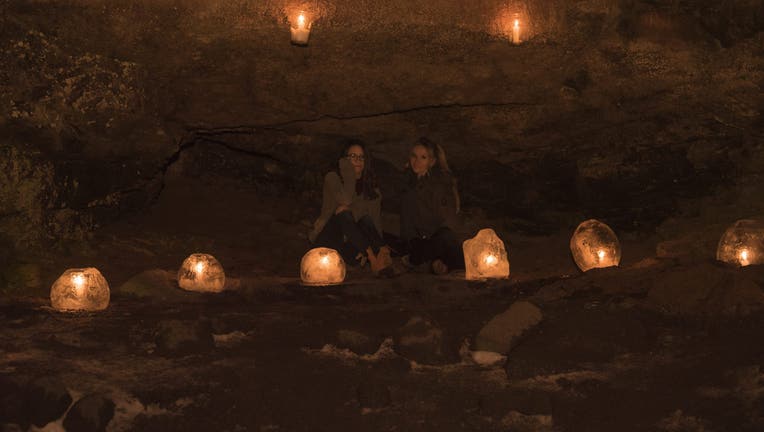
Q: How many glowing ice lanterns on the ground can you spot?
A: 6